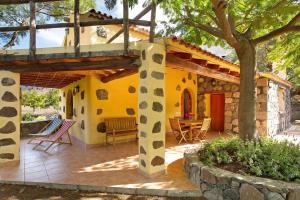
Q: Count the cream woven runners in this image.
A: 0